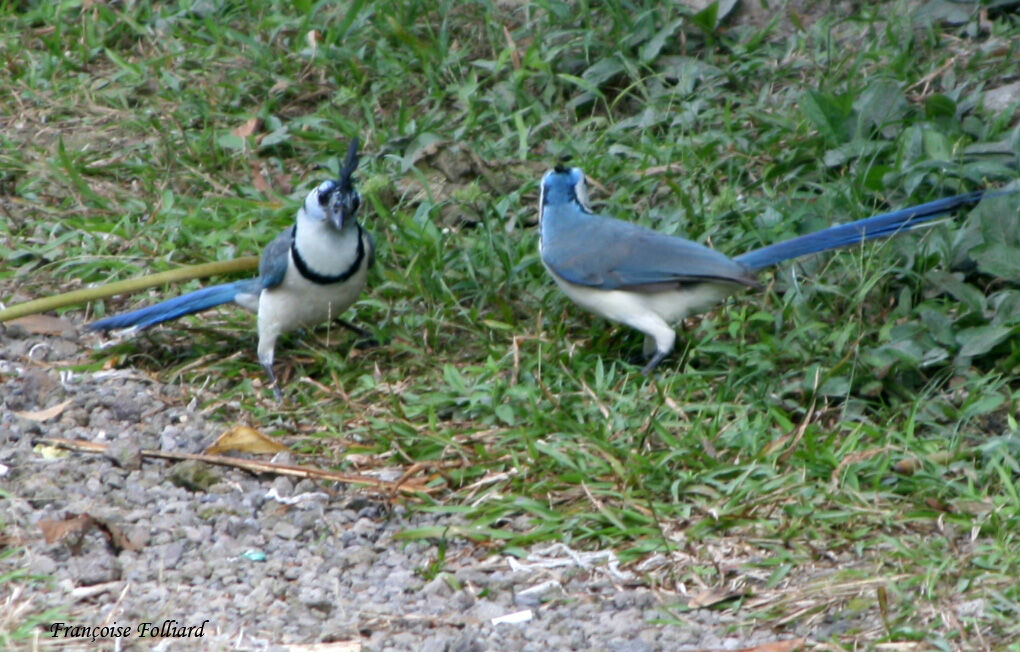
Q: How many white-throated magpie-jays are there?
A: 2